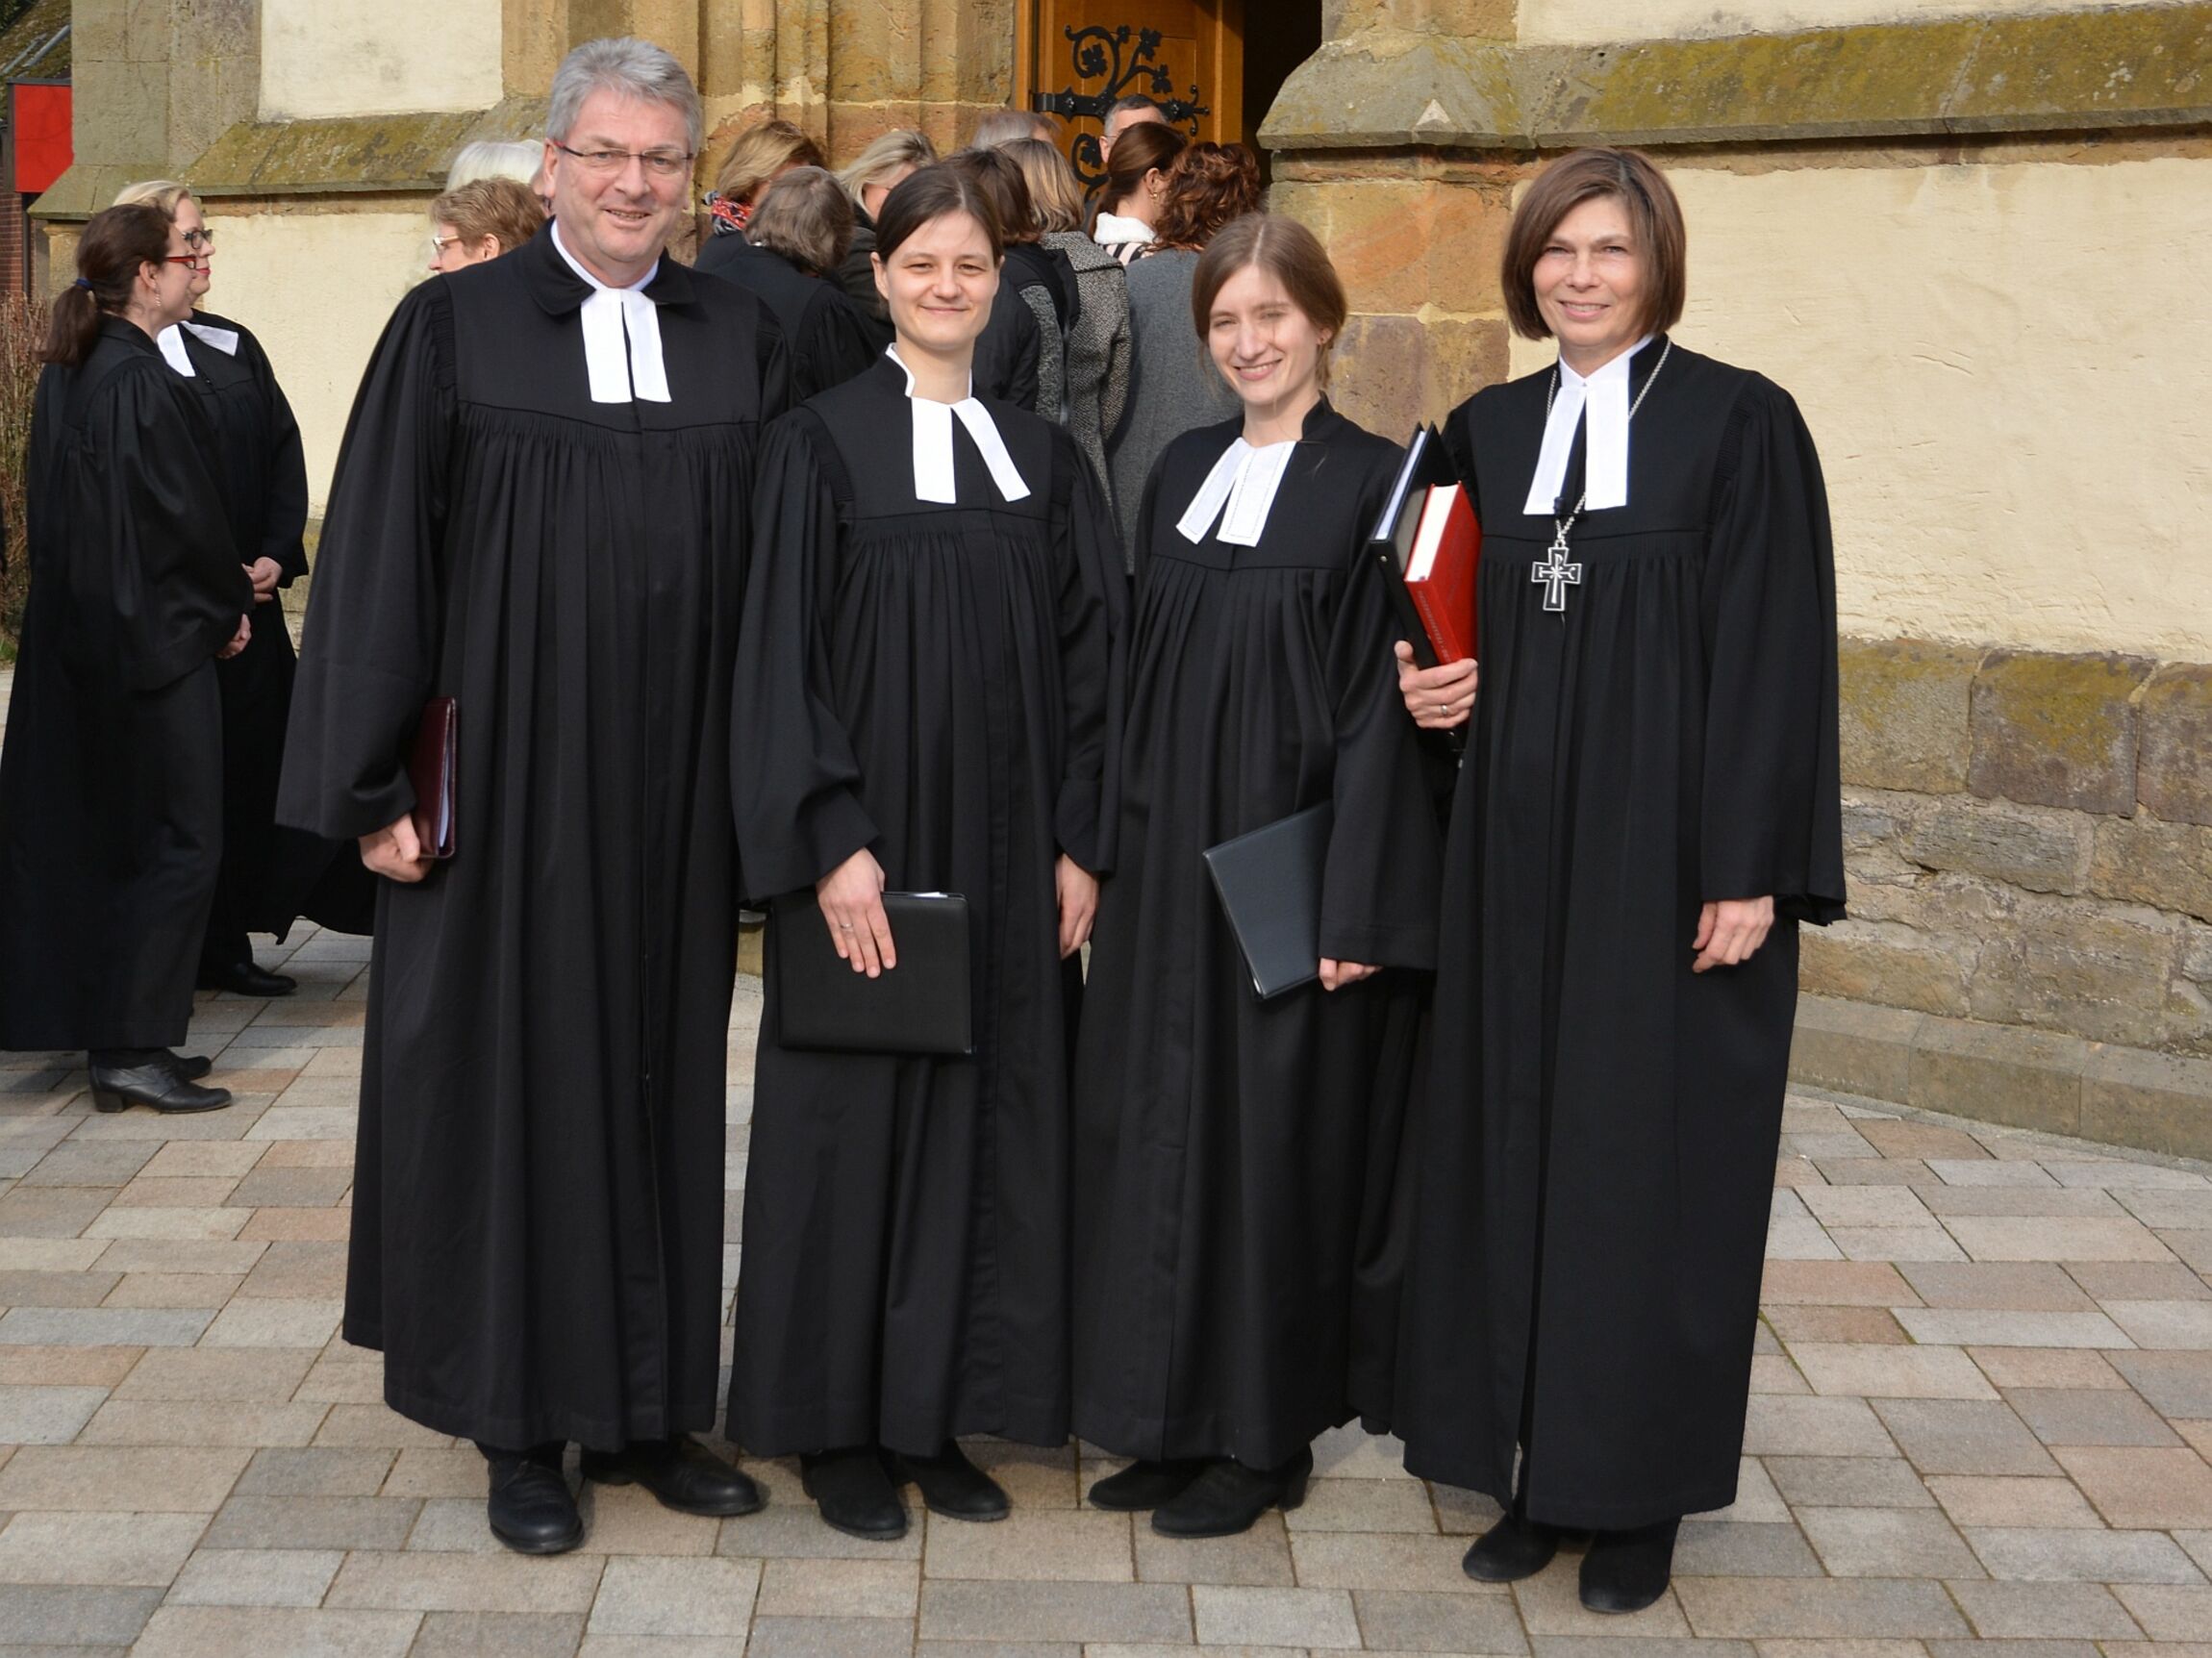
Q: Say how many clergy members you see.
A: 6